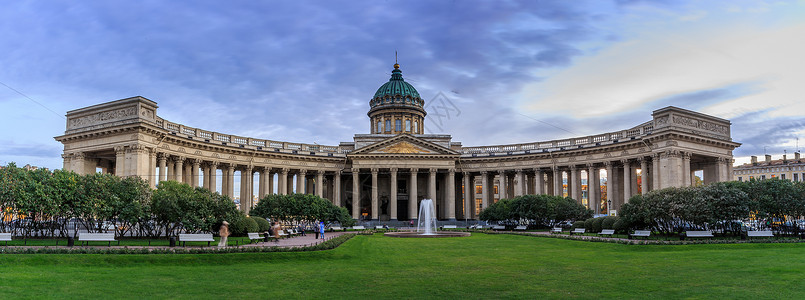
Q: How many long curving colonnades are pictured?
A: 2